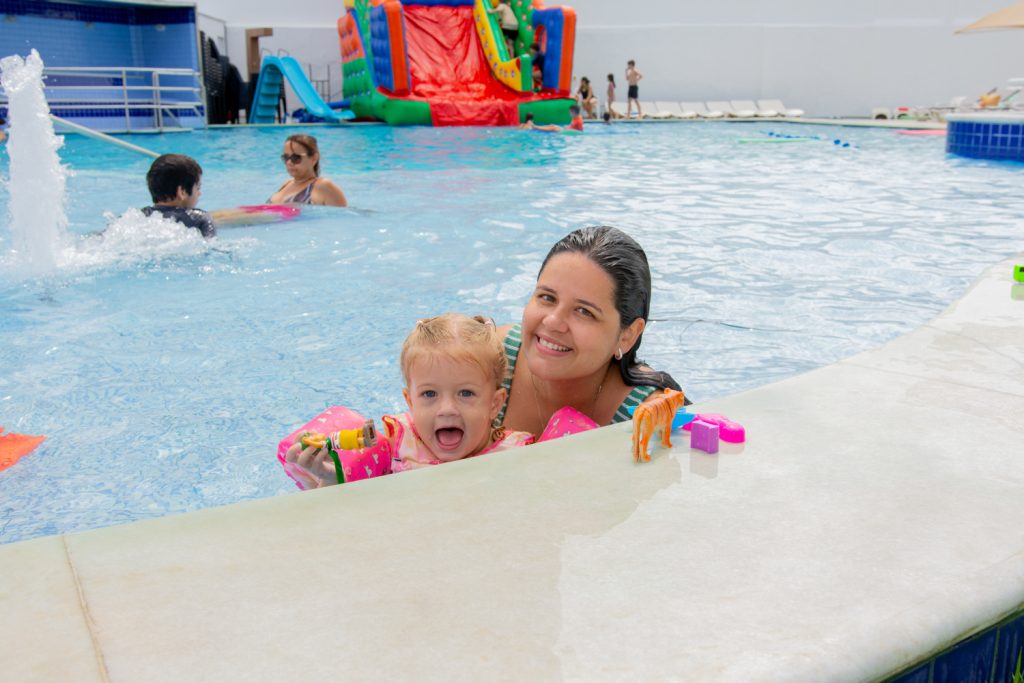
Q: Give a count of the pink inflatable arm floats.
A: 2